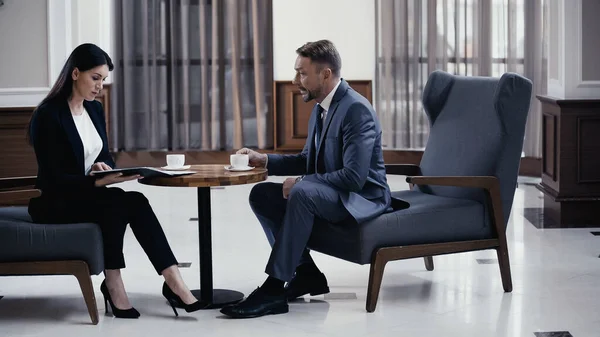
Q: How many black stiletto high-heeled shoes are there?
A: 2